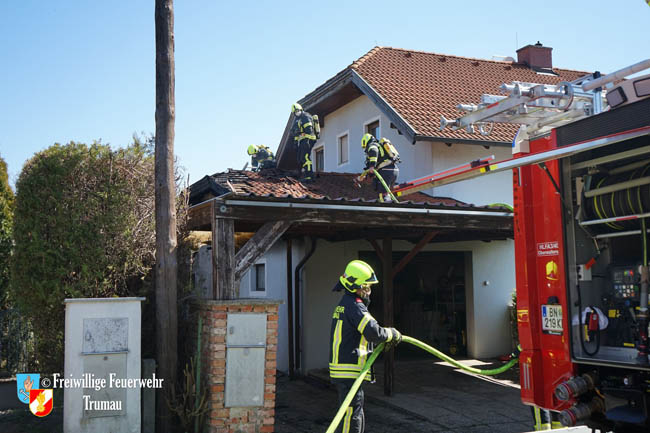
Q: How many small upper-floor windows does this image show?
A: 3